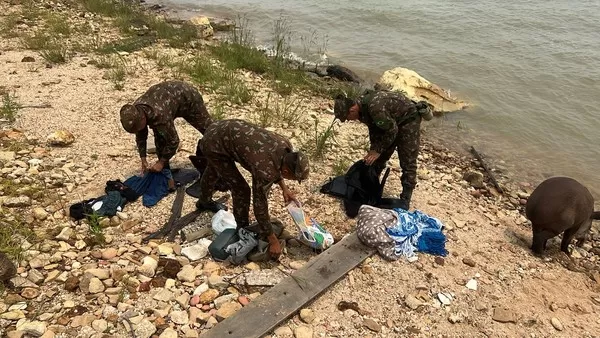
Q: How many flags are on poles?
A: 0